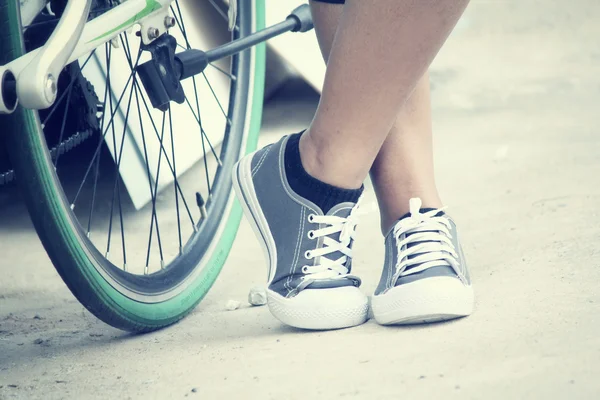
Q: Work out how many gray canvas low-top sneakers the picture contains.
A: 2